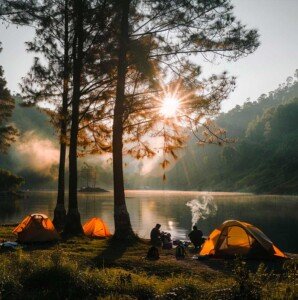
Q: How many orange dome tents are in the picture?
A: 3